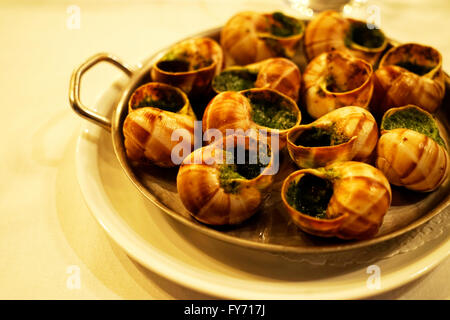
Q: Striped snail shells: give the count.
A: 12